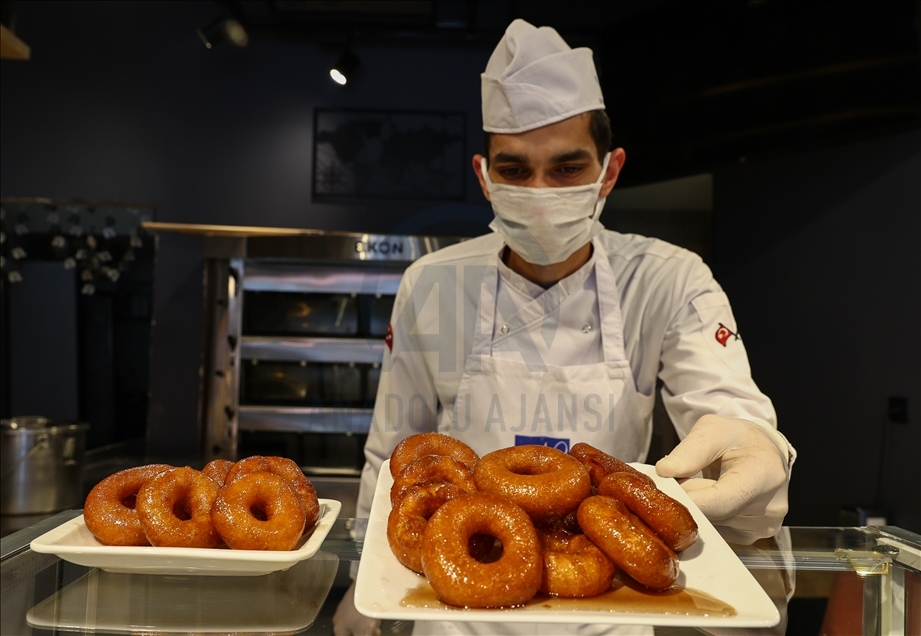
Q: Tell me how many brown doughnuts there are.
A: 14